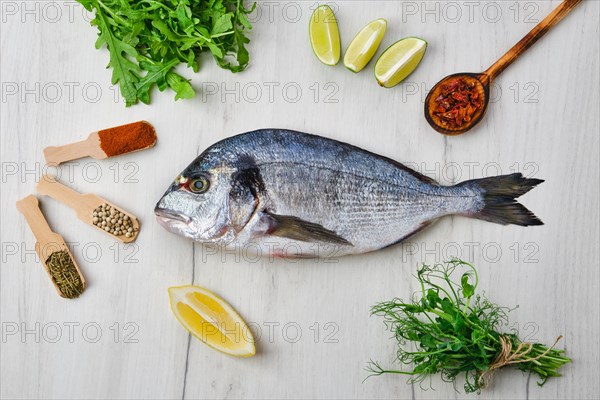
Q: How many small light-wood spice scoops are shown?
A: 3